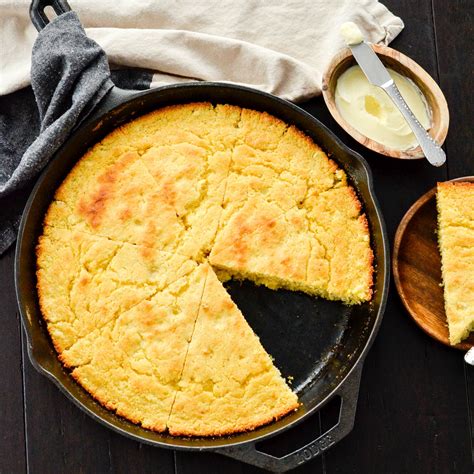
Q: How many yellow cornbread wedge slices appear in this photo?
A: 8